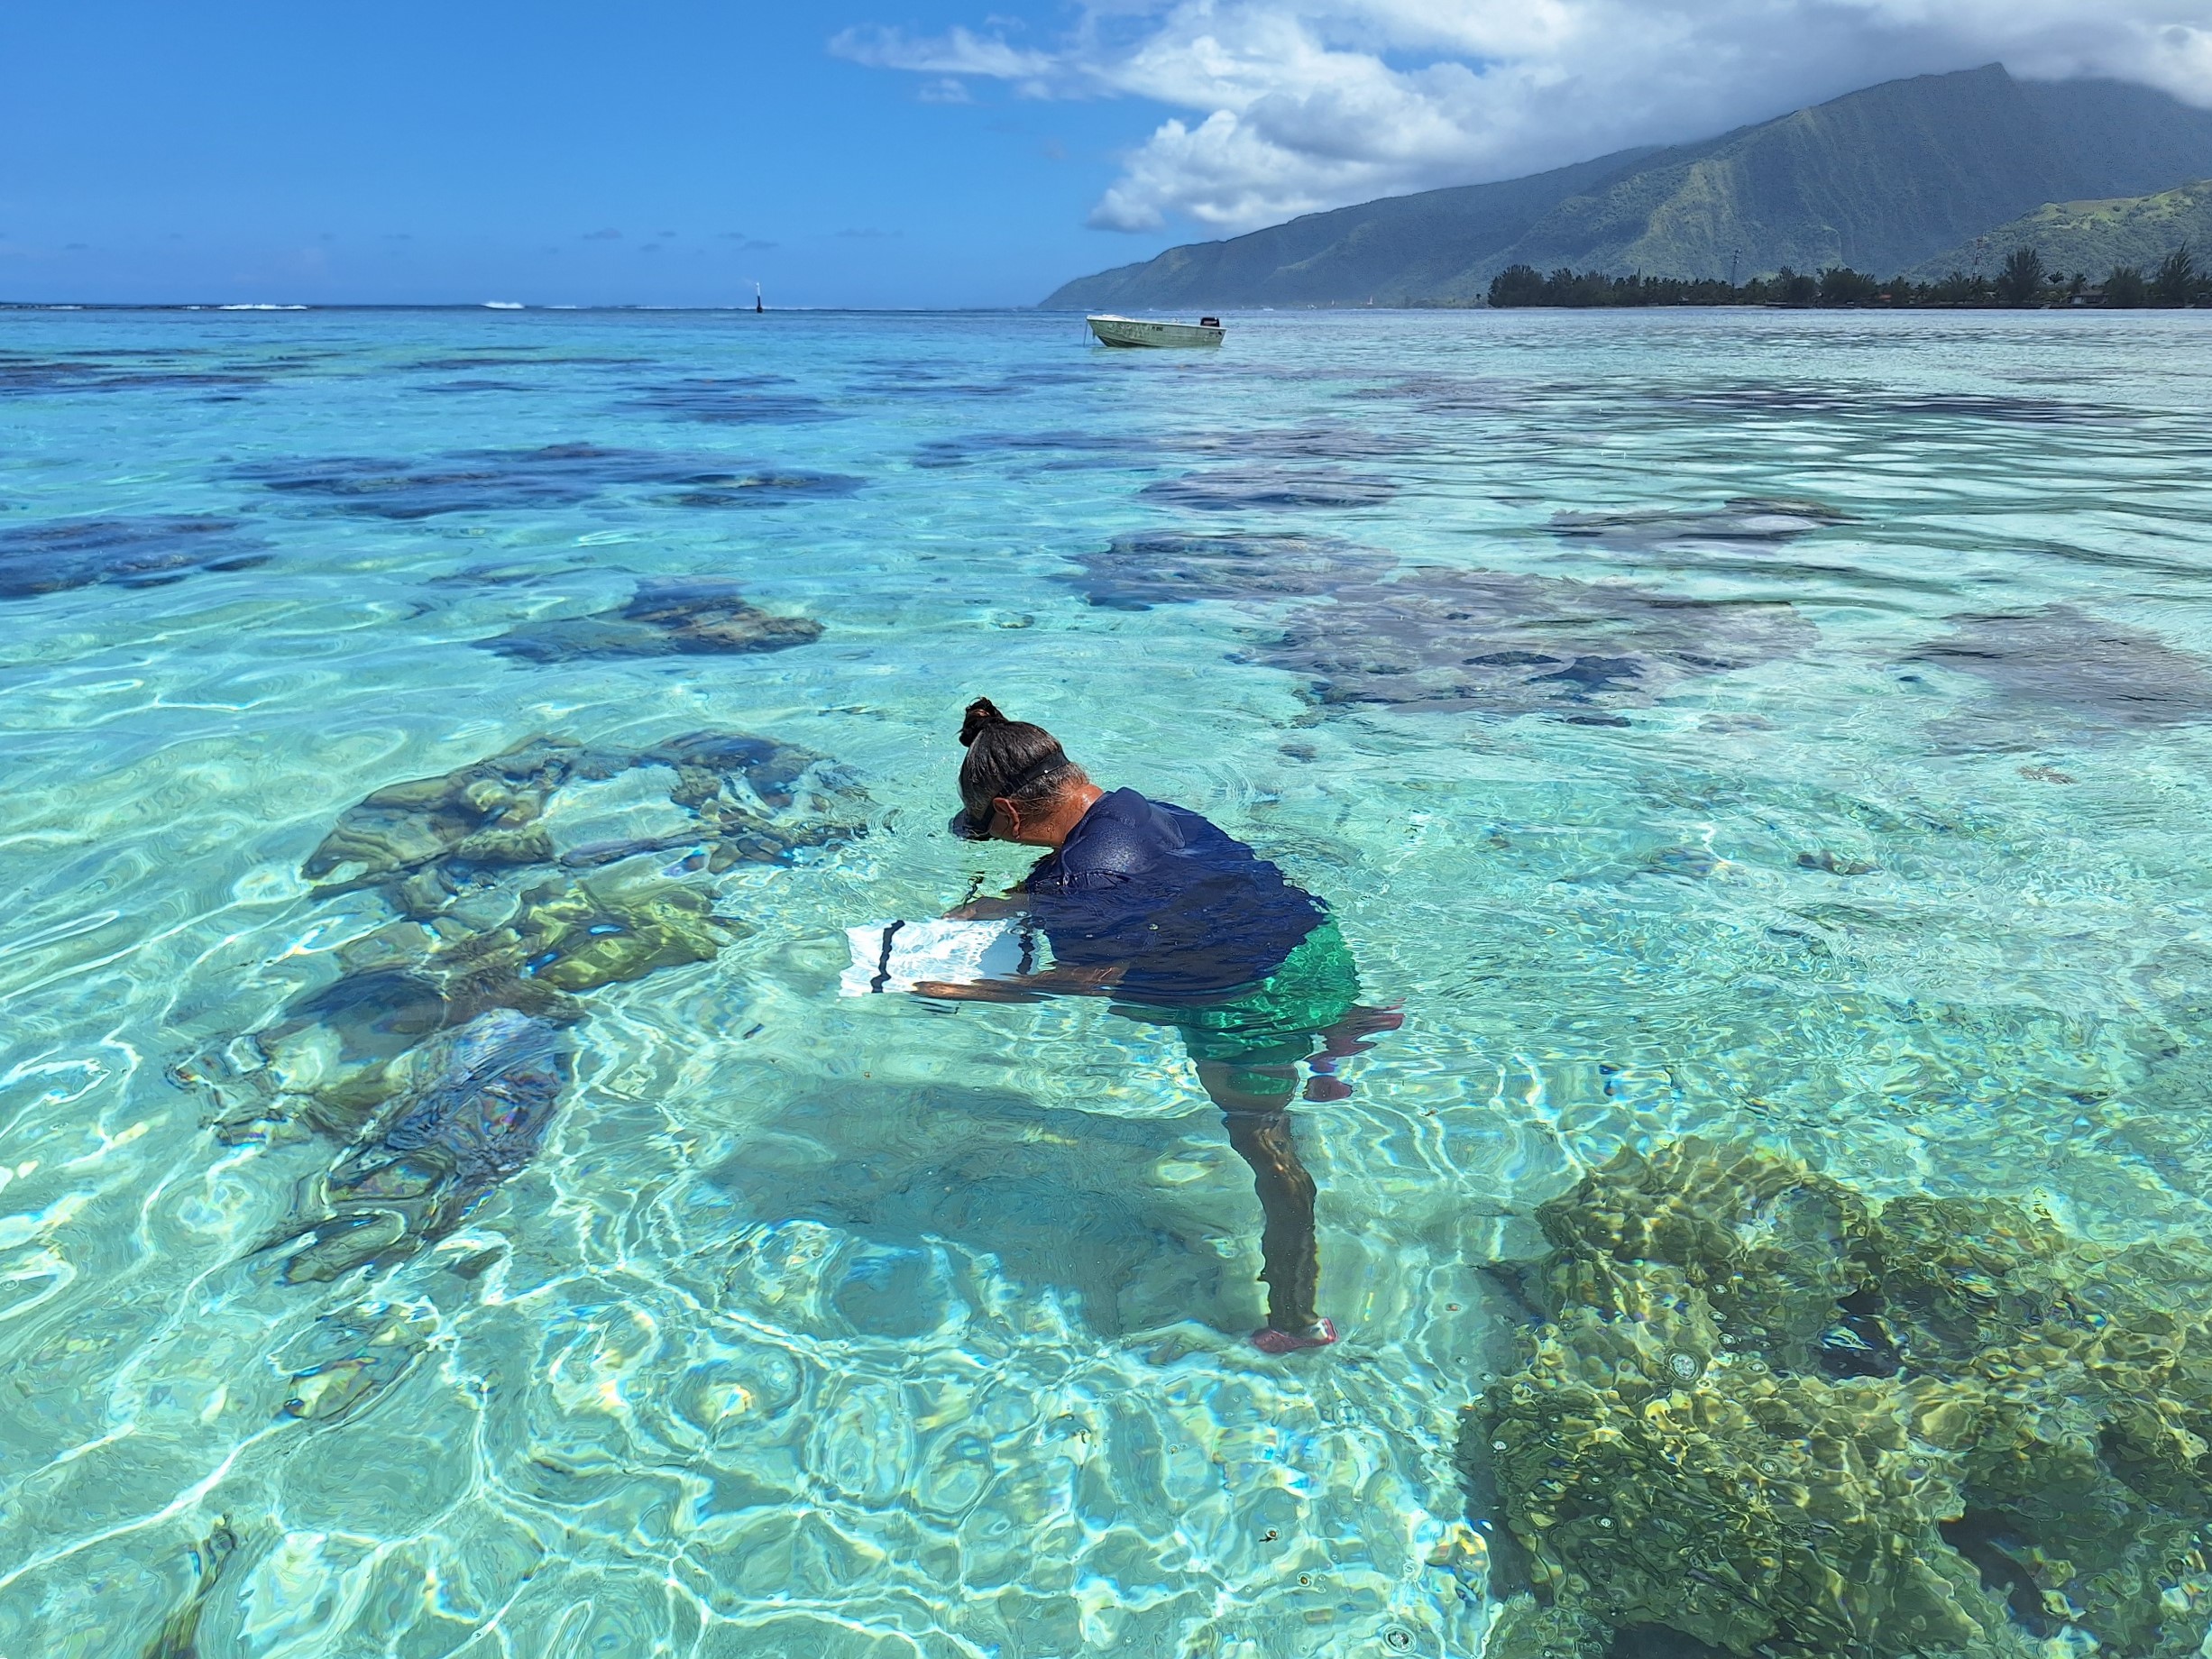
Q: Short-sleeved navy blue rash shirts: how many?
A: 1